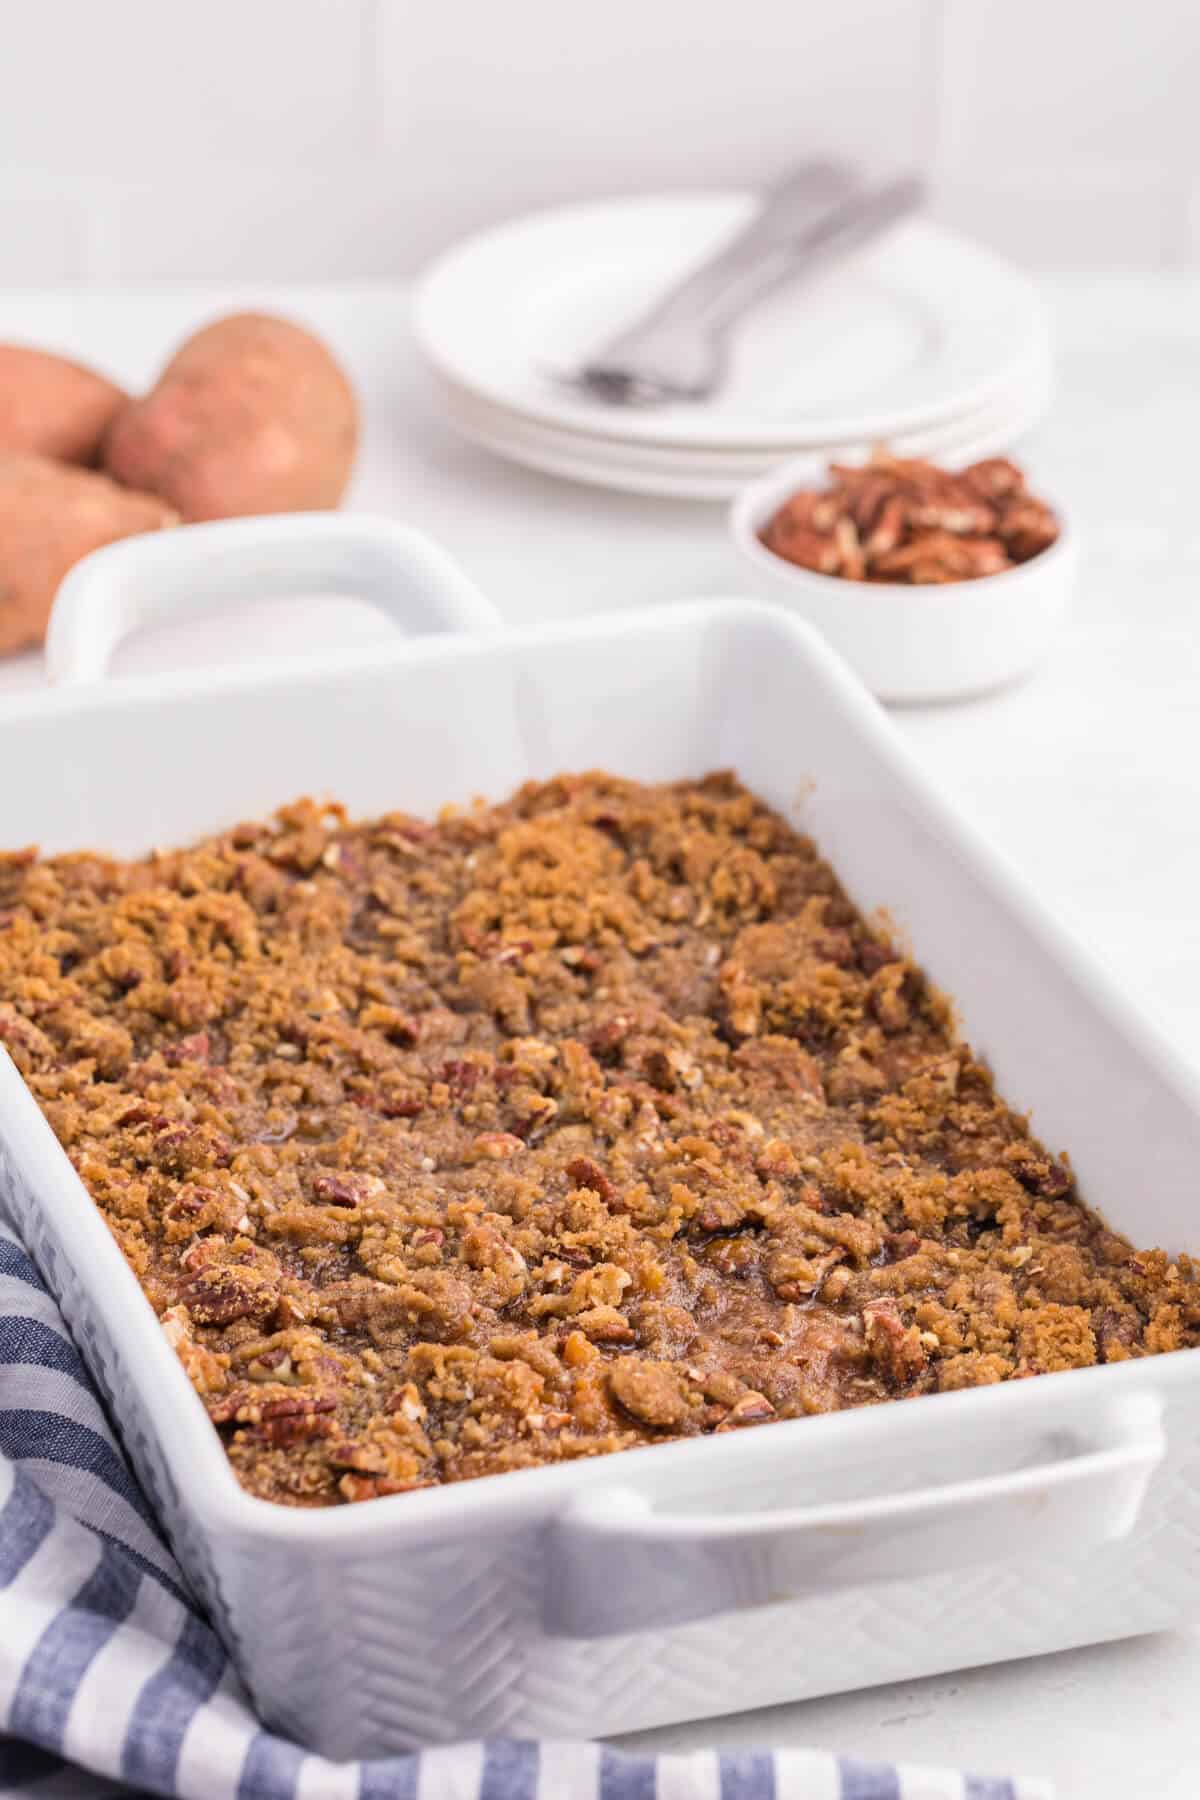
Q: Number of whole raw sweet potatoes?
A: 3